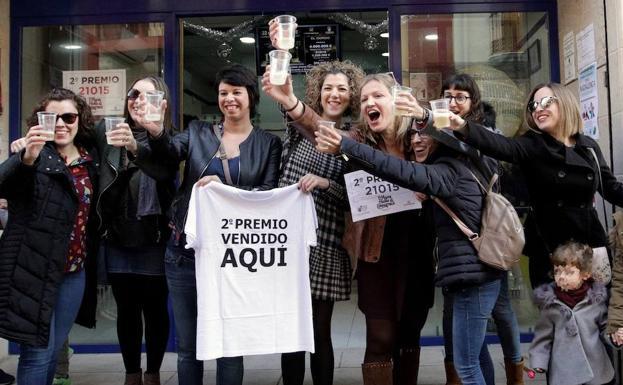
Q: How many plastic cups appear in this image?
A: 8